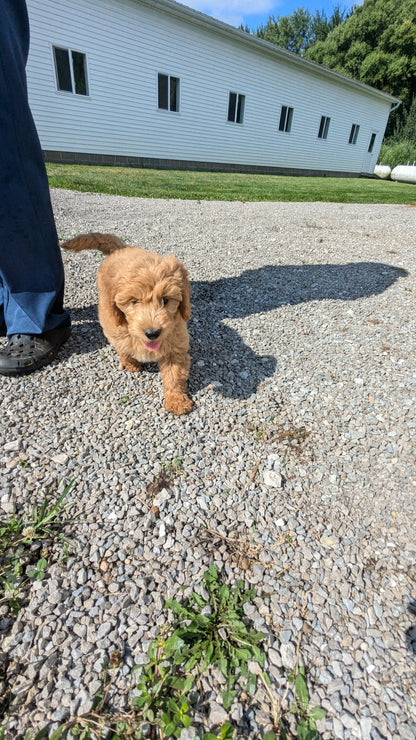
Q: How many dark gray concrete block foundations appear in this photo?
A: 1